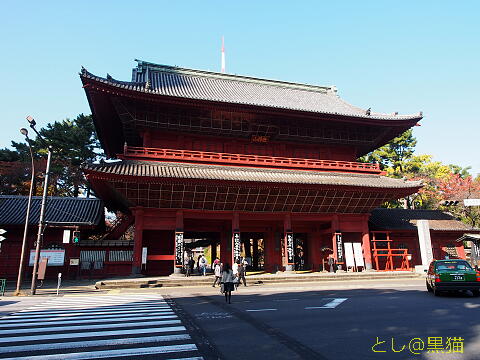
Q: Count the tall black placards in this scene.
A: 4